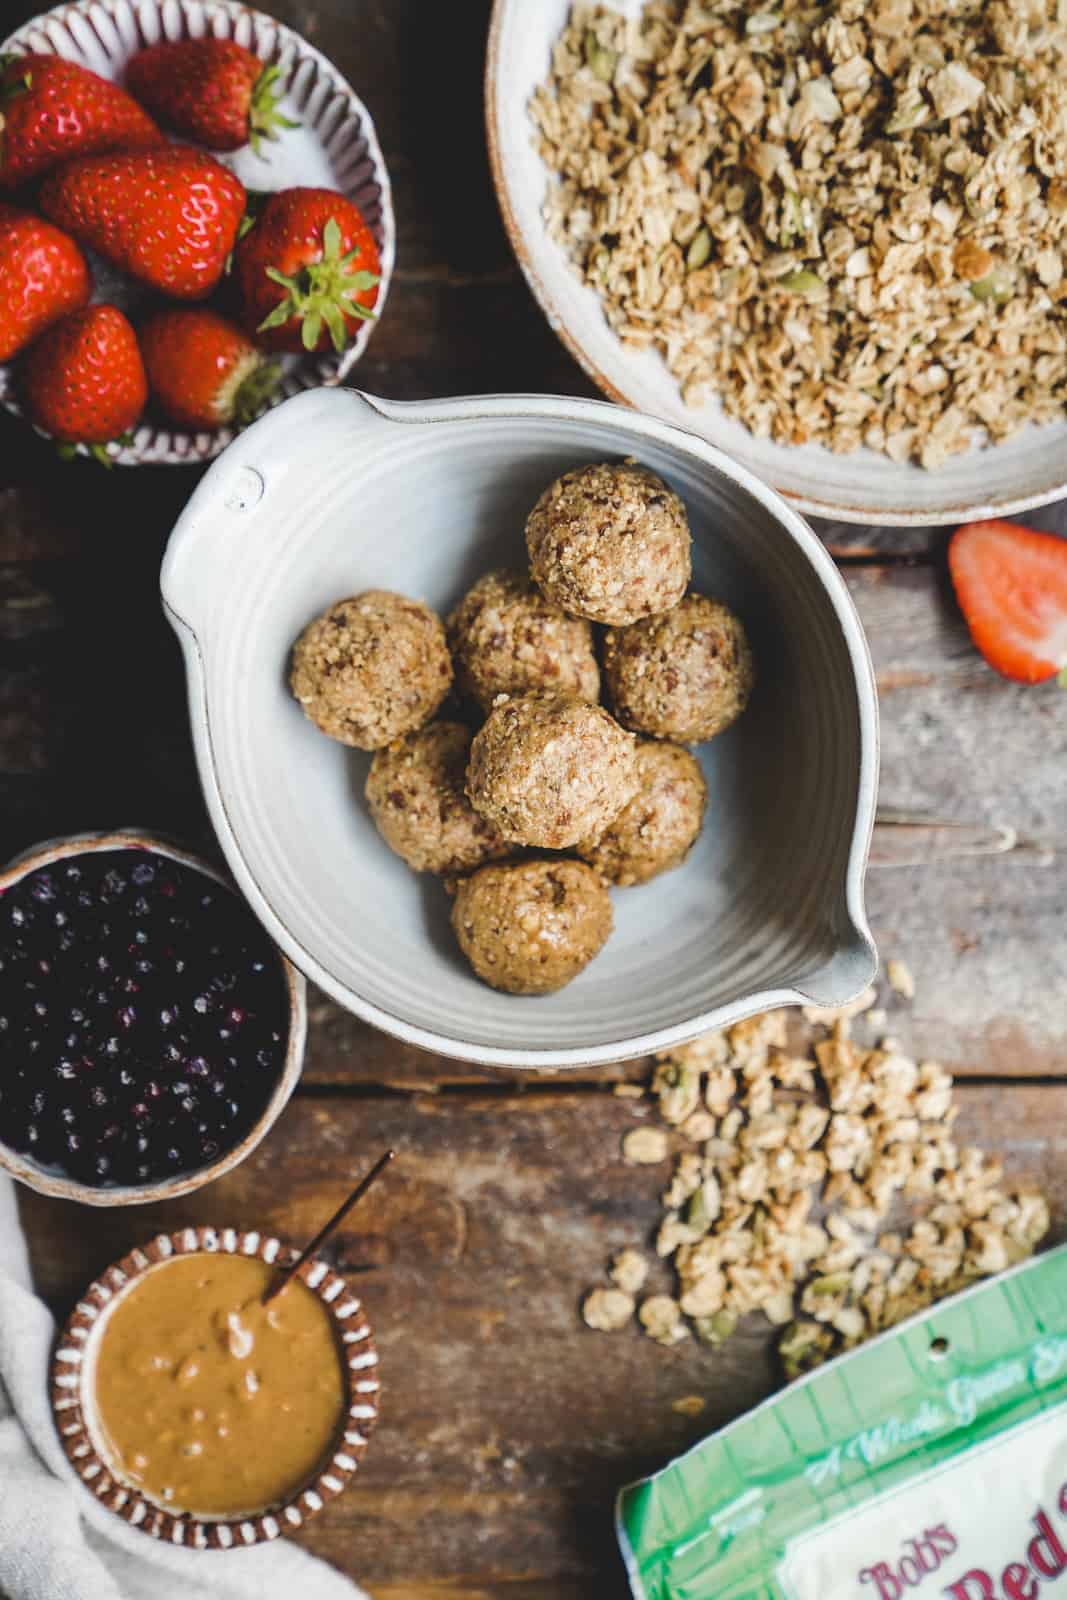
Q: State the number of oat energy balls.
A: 8